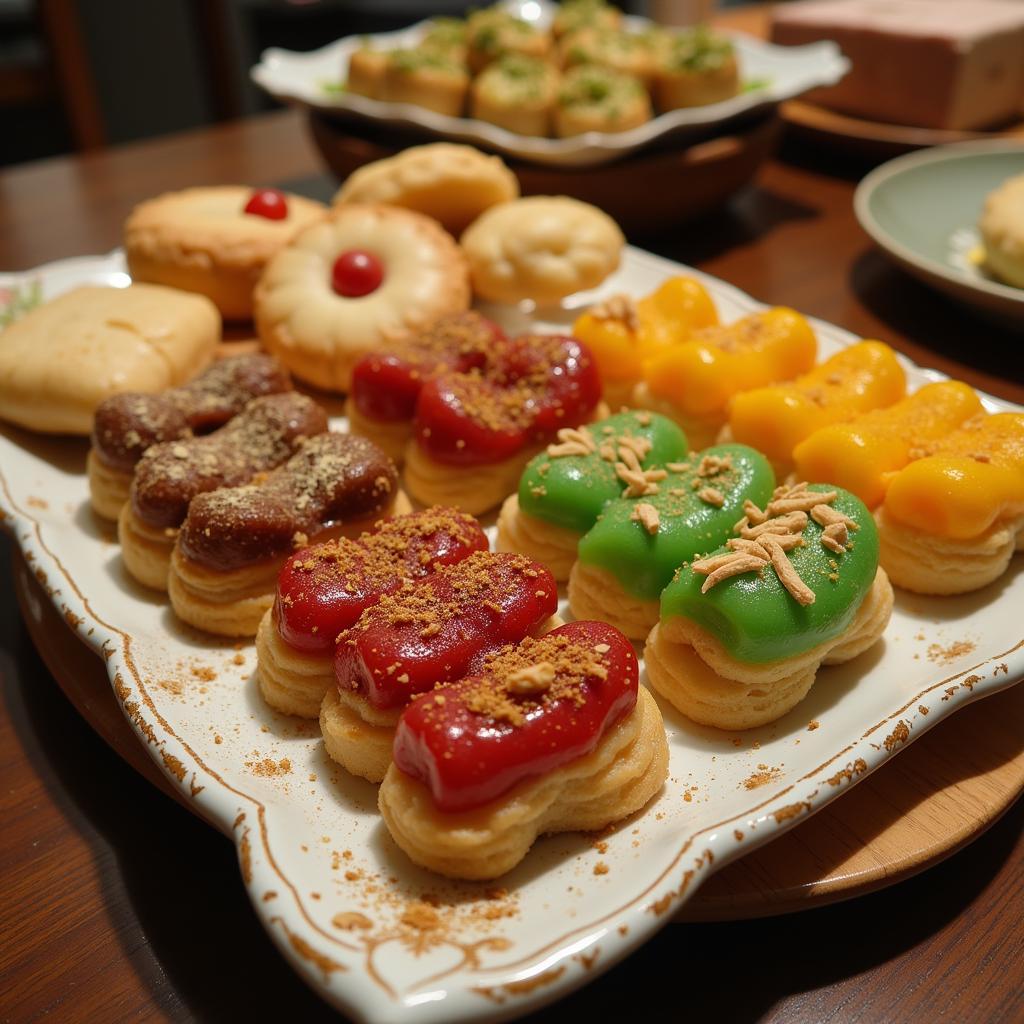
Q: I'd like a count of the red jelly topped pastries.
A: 5